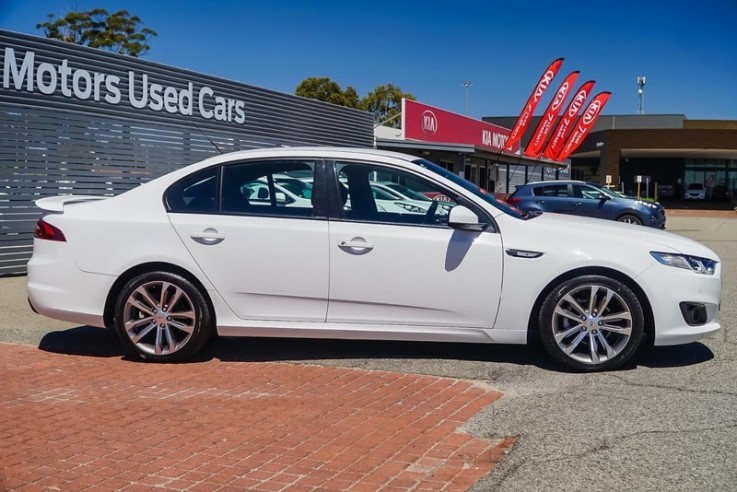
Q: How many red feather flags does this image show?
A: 4